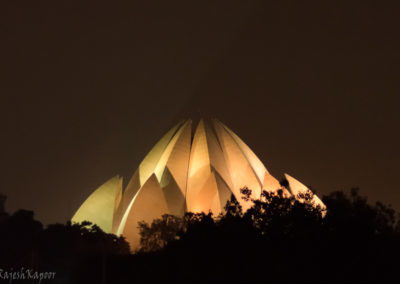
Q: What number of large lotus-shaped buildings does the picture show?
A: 1